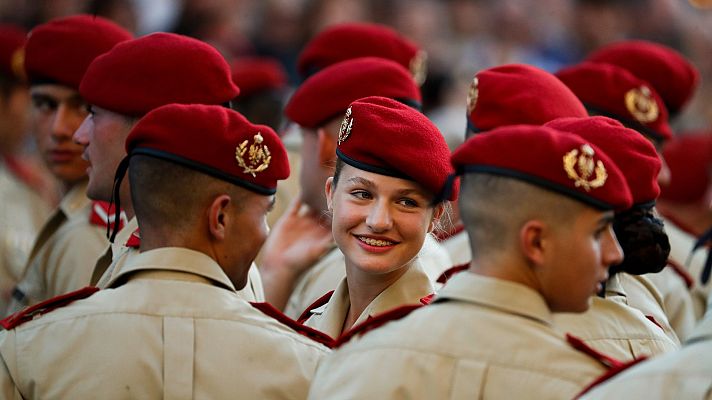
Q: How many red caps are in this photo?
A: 14